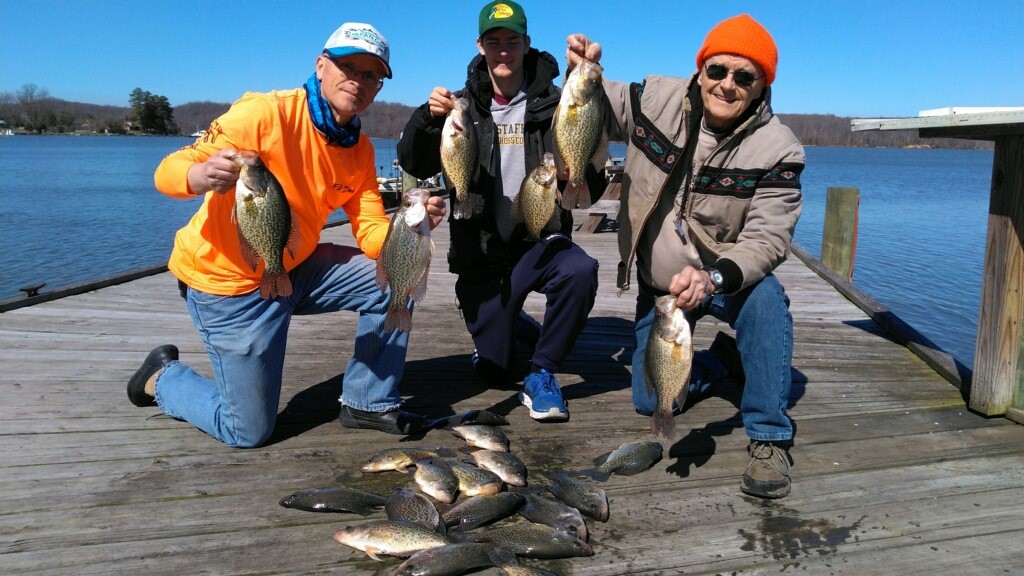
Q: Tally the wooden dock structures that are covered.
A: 1